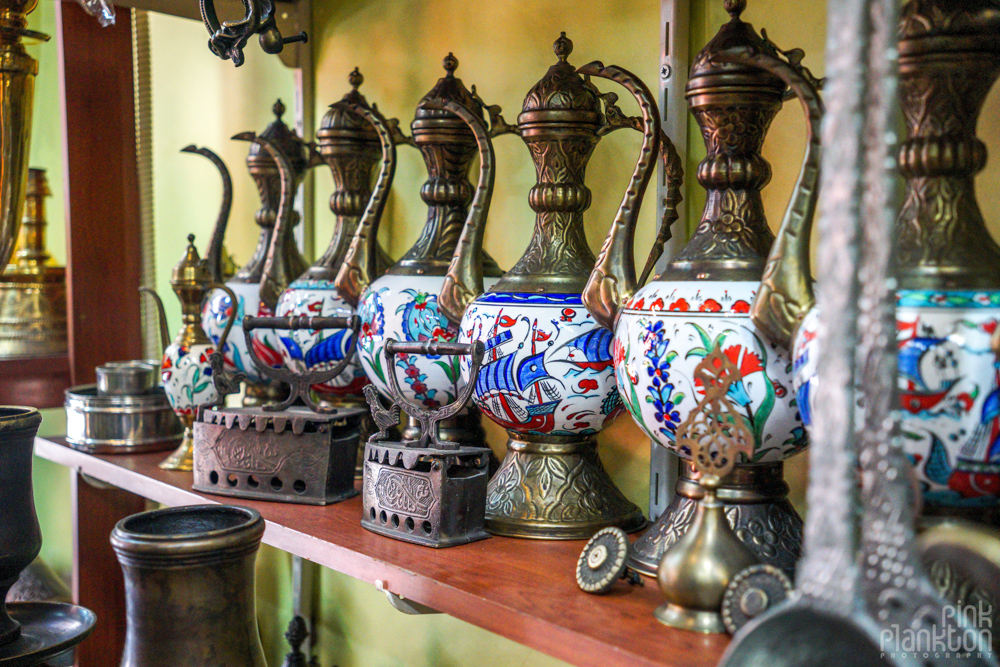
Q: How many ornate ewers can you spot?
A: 7